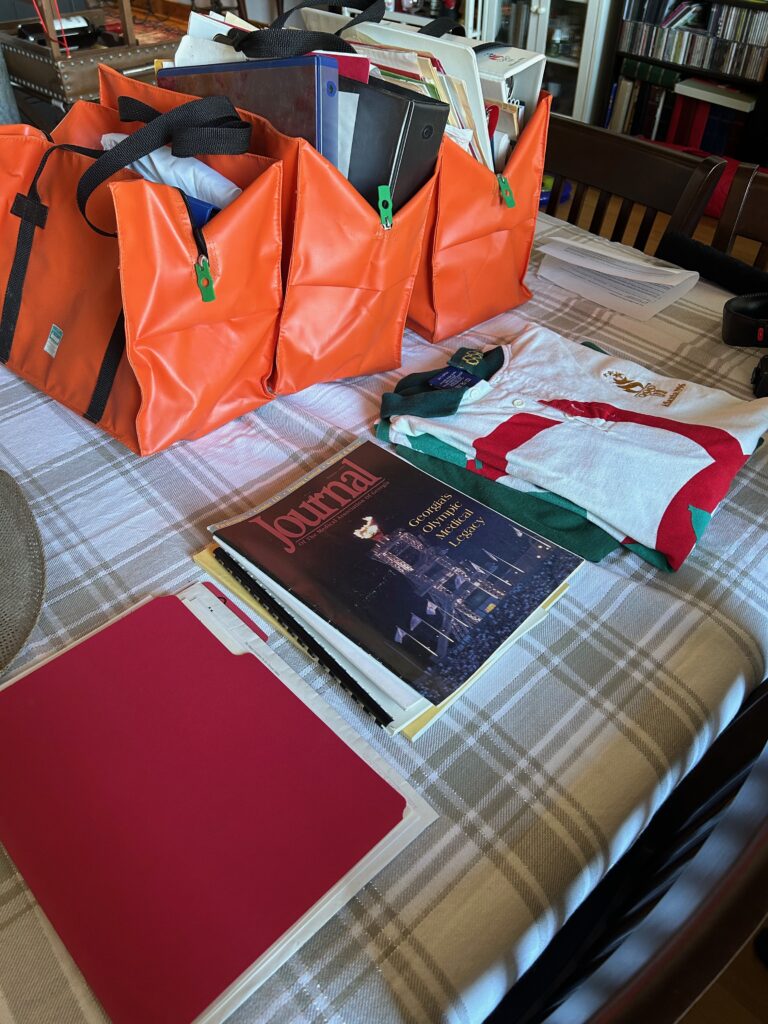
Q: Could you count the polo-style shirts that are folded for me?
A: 1